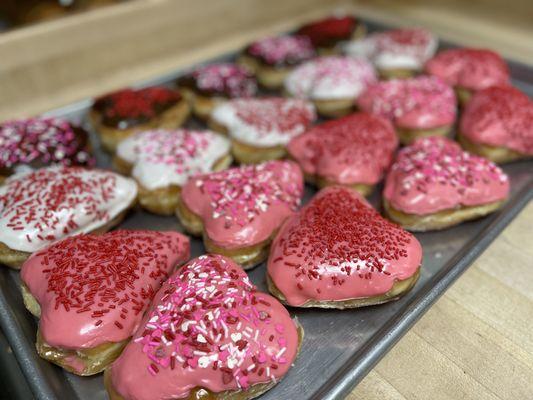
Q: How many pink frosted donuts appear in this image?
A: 9